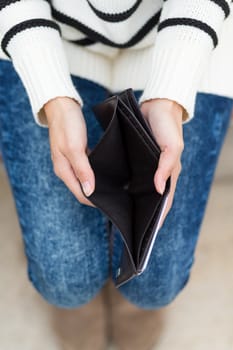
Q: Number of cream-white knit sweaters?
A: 1